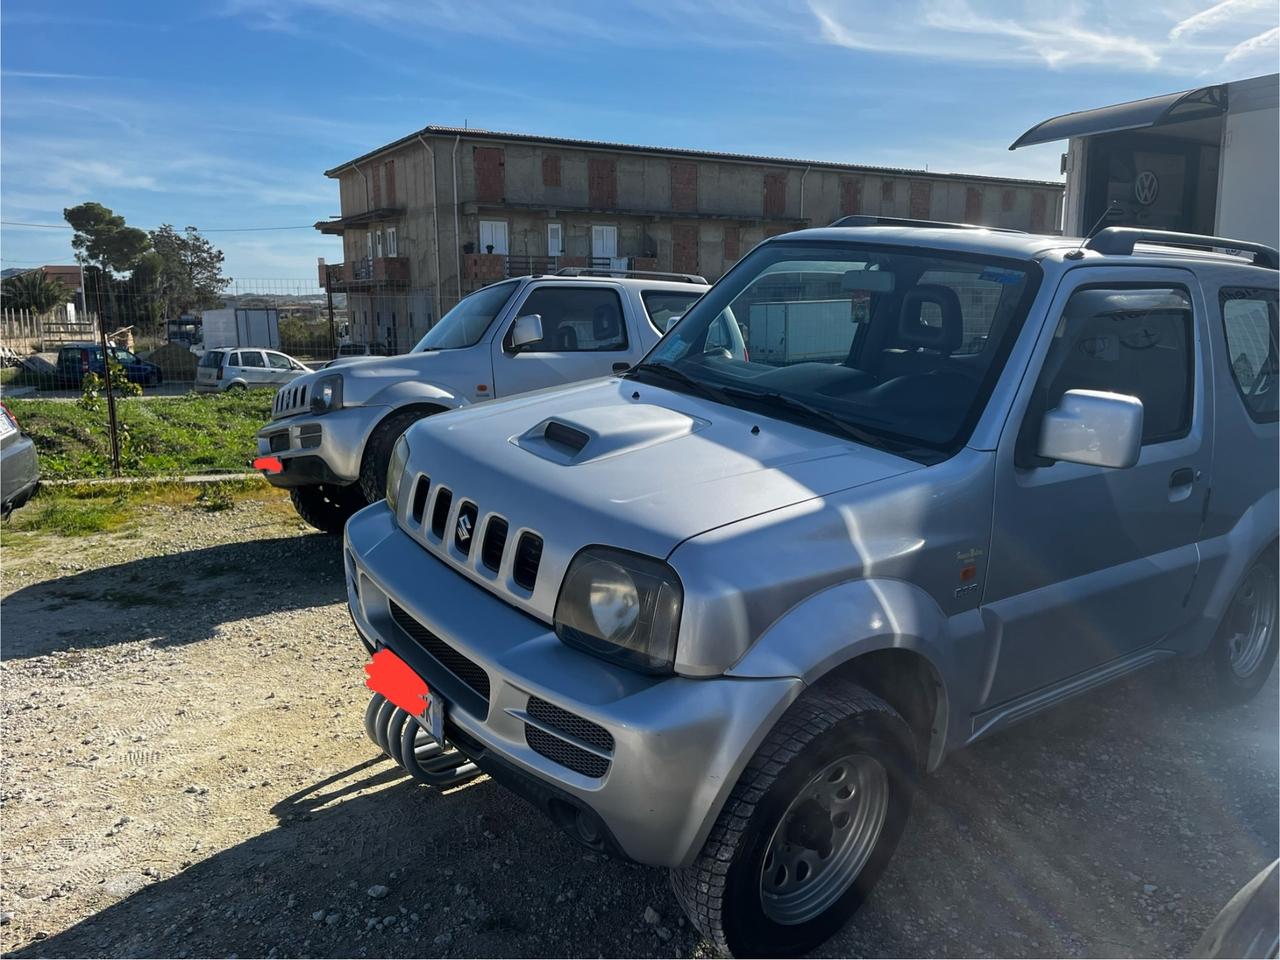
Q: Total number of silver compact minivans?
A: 1